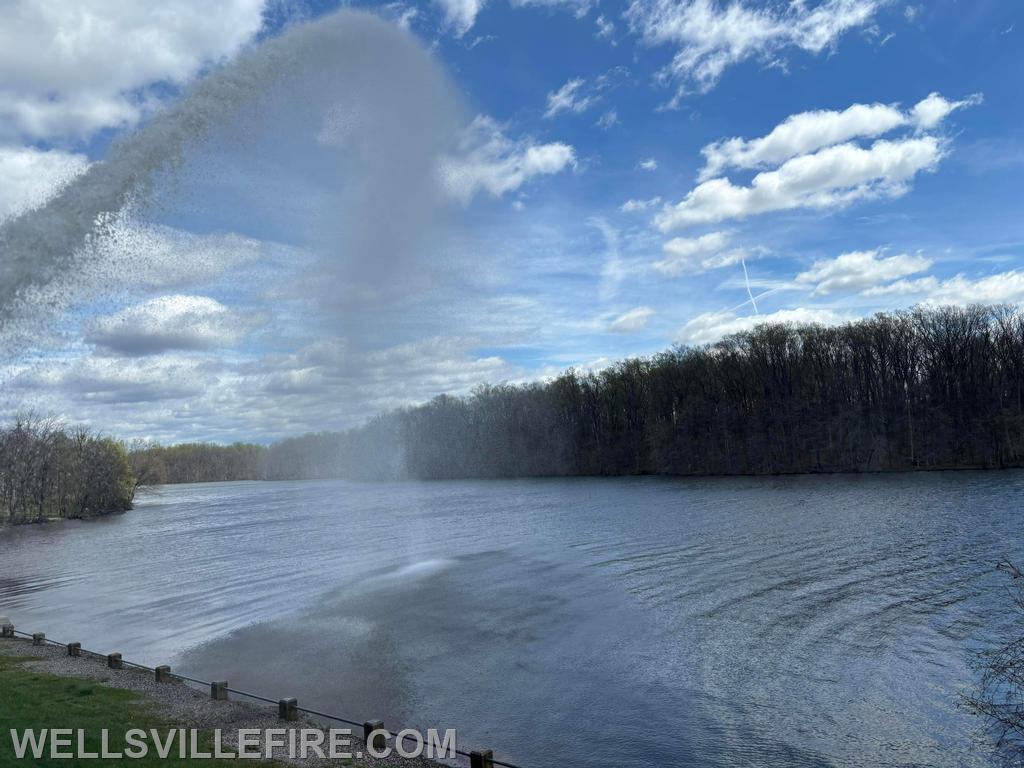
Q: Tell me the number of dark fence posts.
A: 9